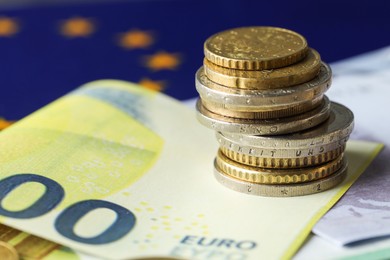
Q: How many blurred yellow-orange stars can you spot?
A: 6